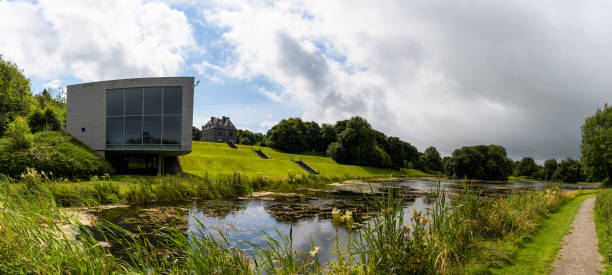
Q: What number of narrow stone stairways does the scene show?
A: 3